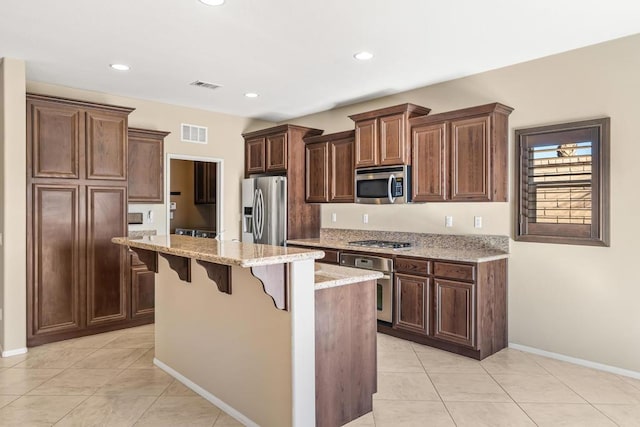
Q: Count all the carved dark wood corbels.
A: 4